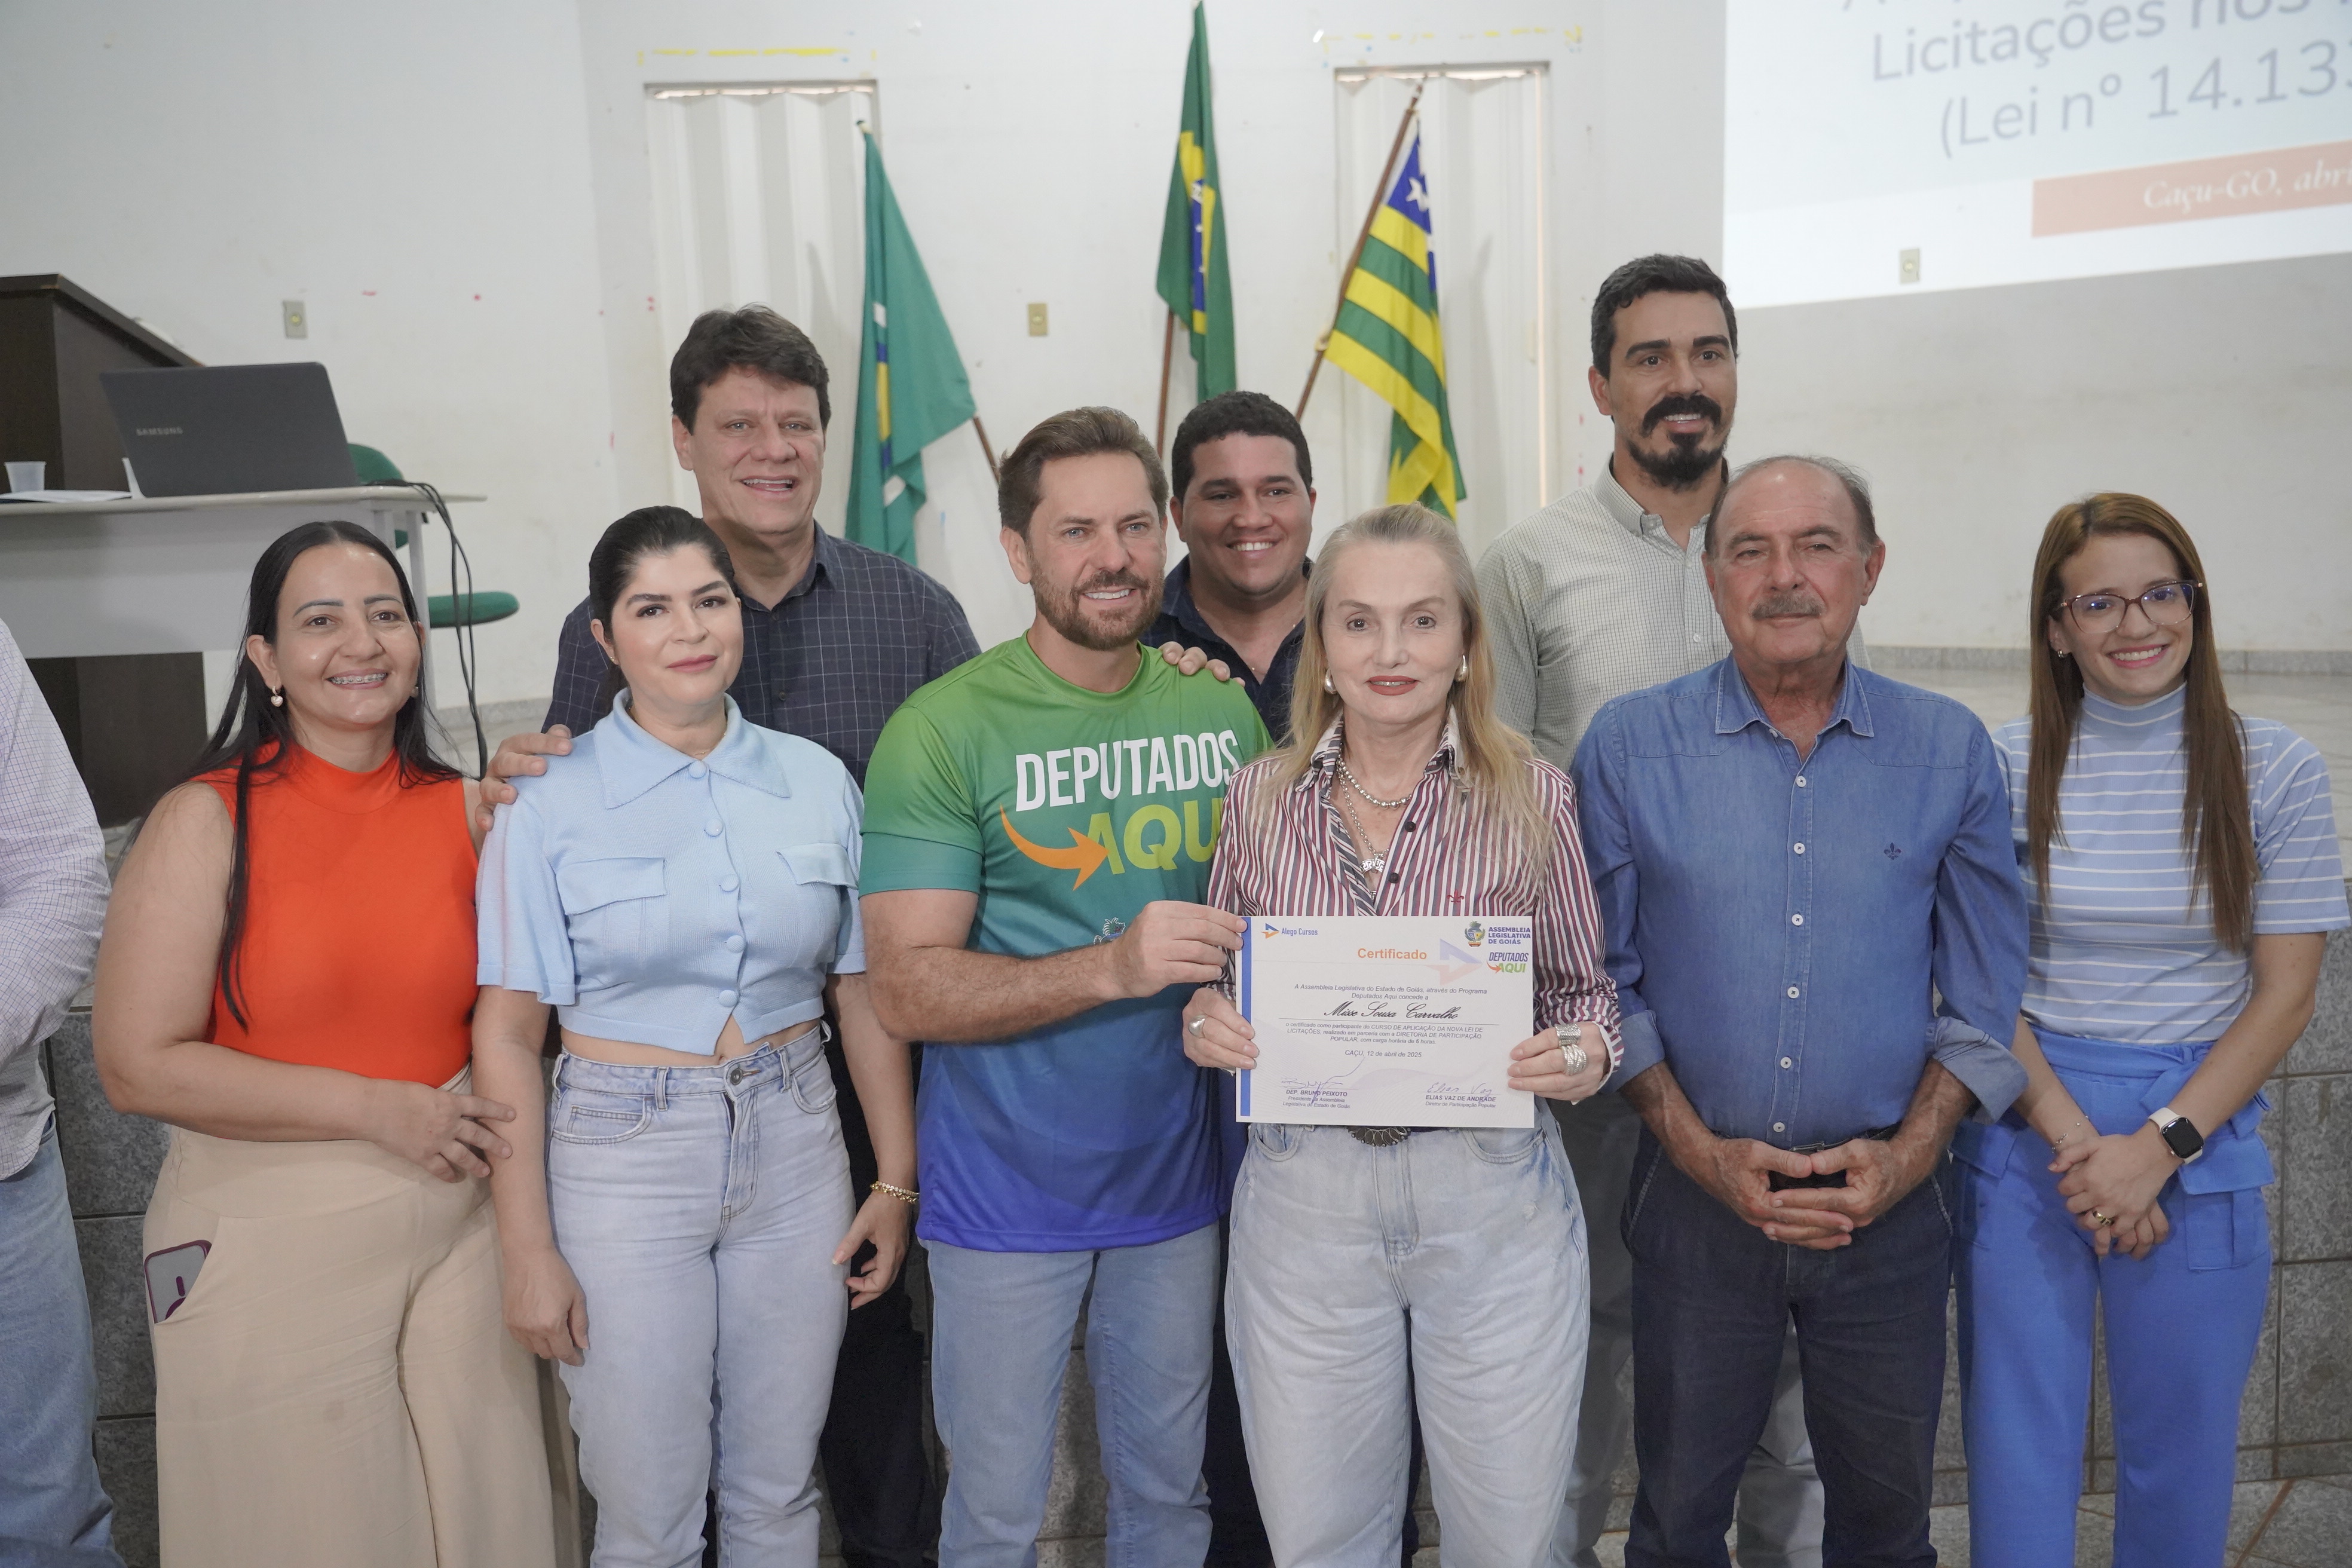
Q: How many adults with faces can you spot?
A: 9